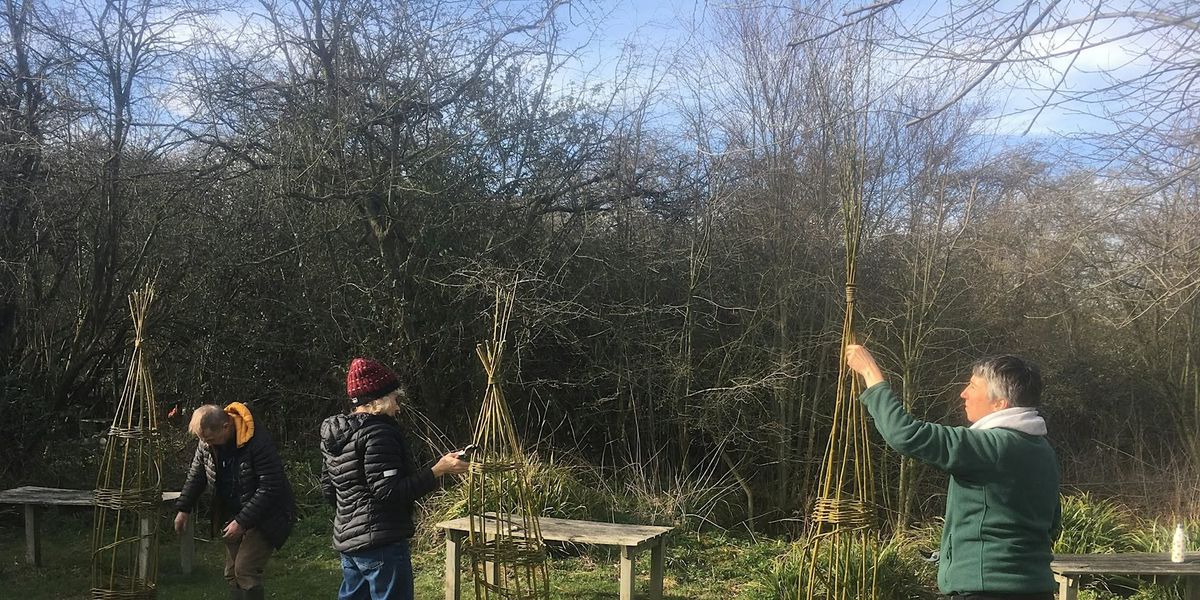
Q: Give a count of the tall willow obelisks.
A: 3